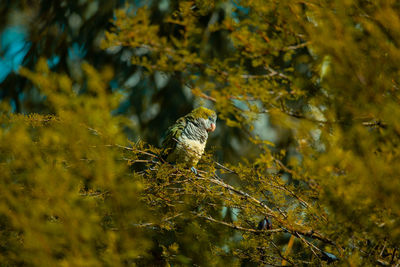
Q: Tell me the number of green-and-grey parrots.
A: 1